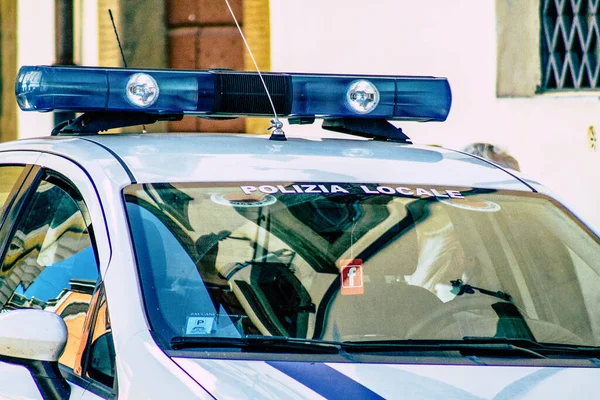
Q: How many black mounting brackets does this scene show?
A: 2